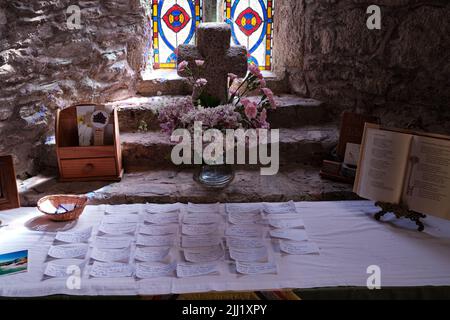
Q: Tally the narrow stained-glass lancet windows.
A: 2